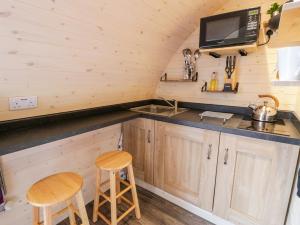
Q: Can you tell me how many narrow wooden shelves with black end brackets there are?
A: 2